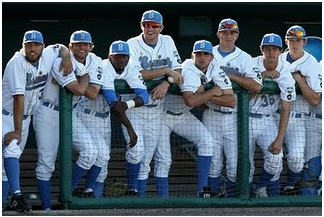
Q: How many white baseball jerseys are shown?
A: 8